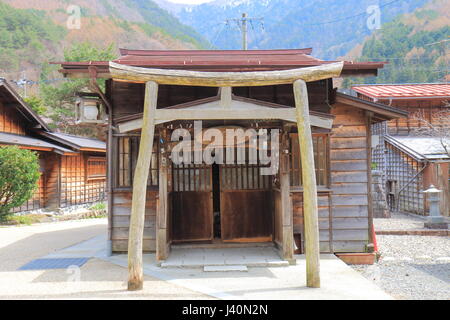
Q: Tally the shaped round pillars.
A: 2